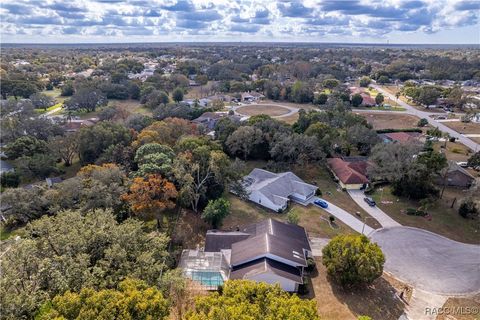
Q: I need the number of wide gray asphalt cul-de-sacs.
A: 1